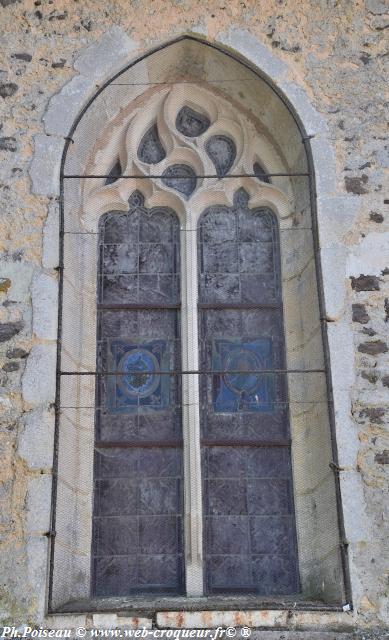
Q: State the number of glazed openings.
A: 8